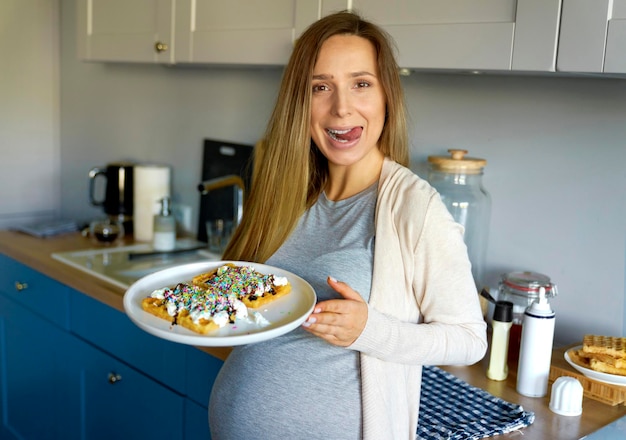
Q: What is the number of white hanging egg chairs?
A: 0